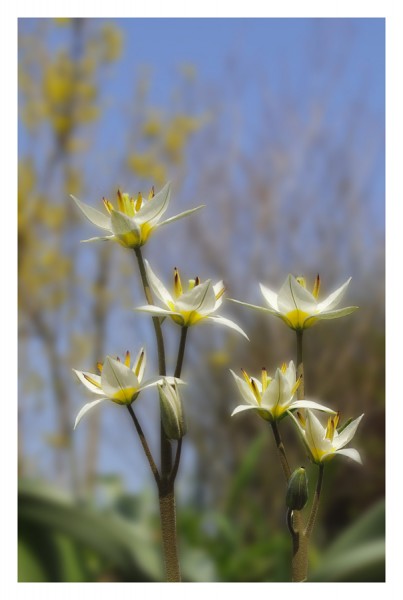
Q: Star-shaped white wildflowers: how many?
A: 6